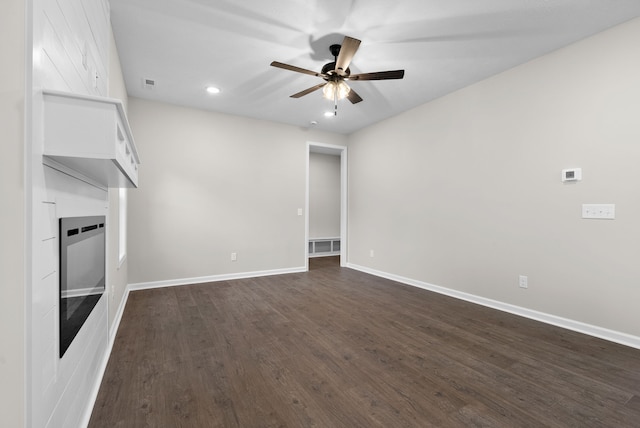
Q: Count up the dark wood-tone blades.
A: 5